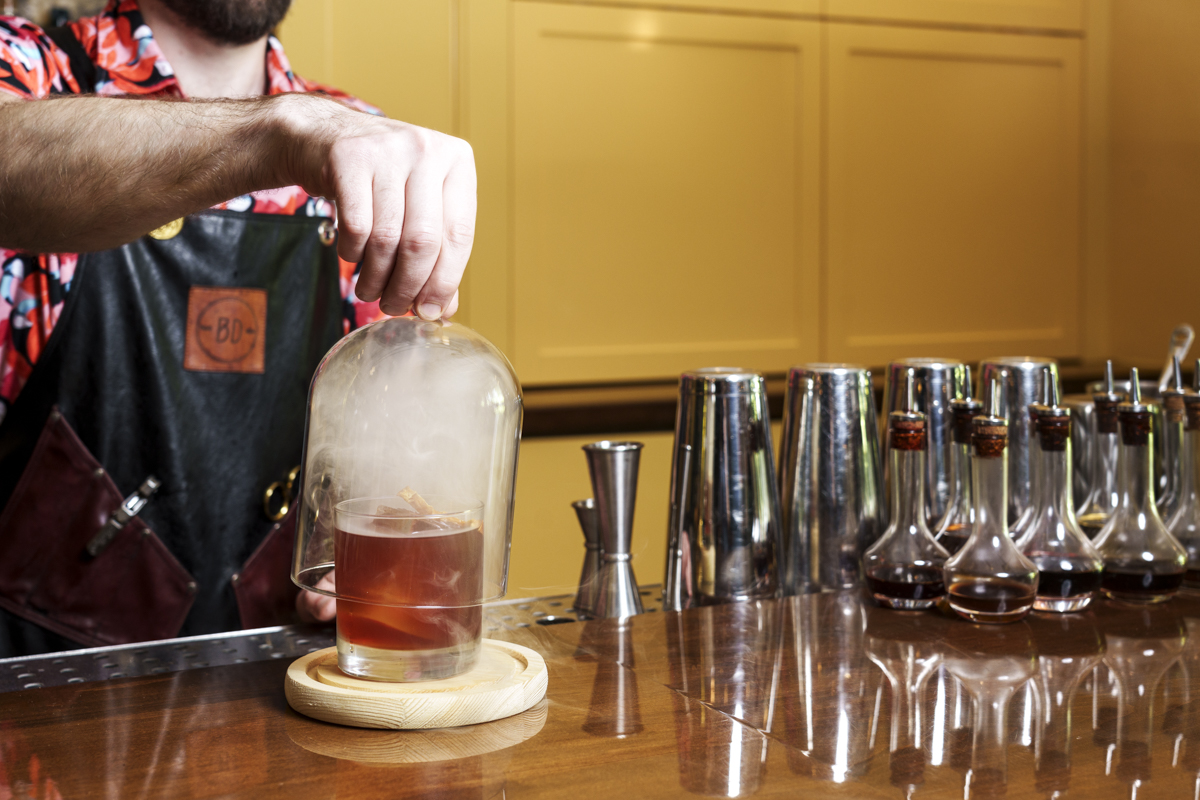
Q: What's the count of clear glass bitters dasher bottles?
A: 9